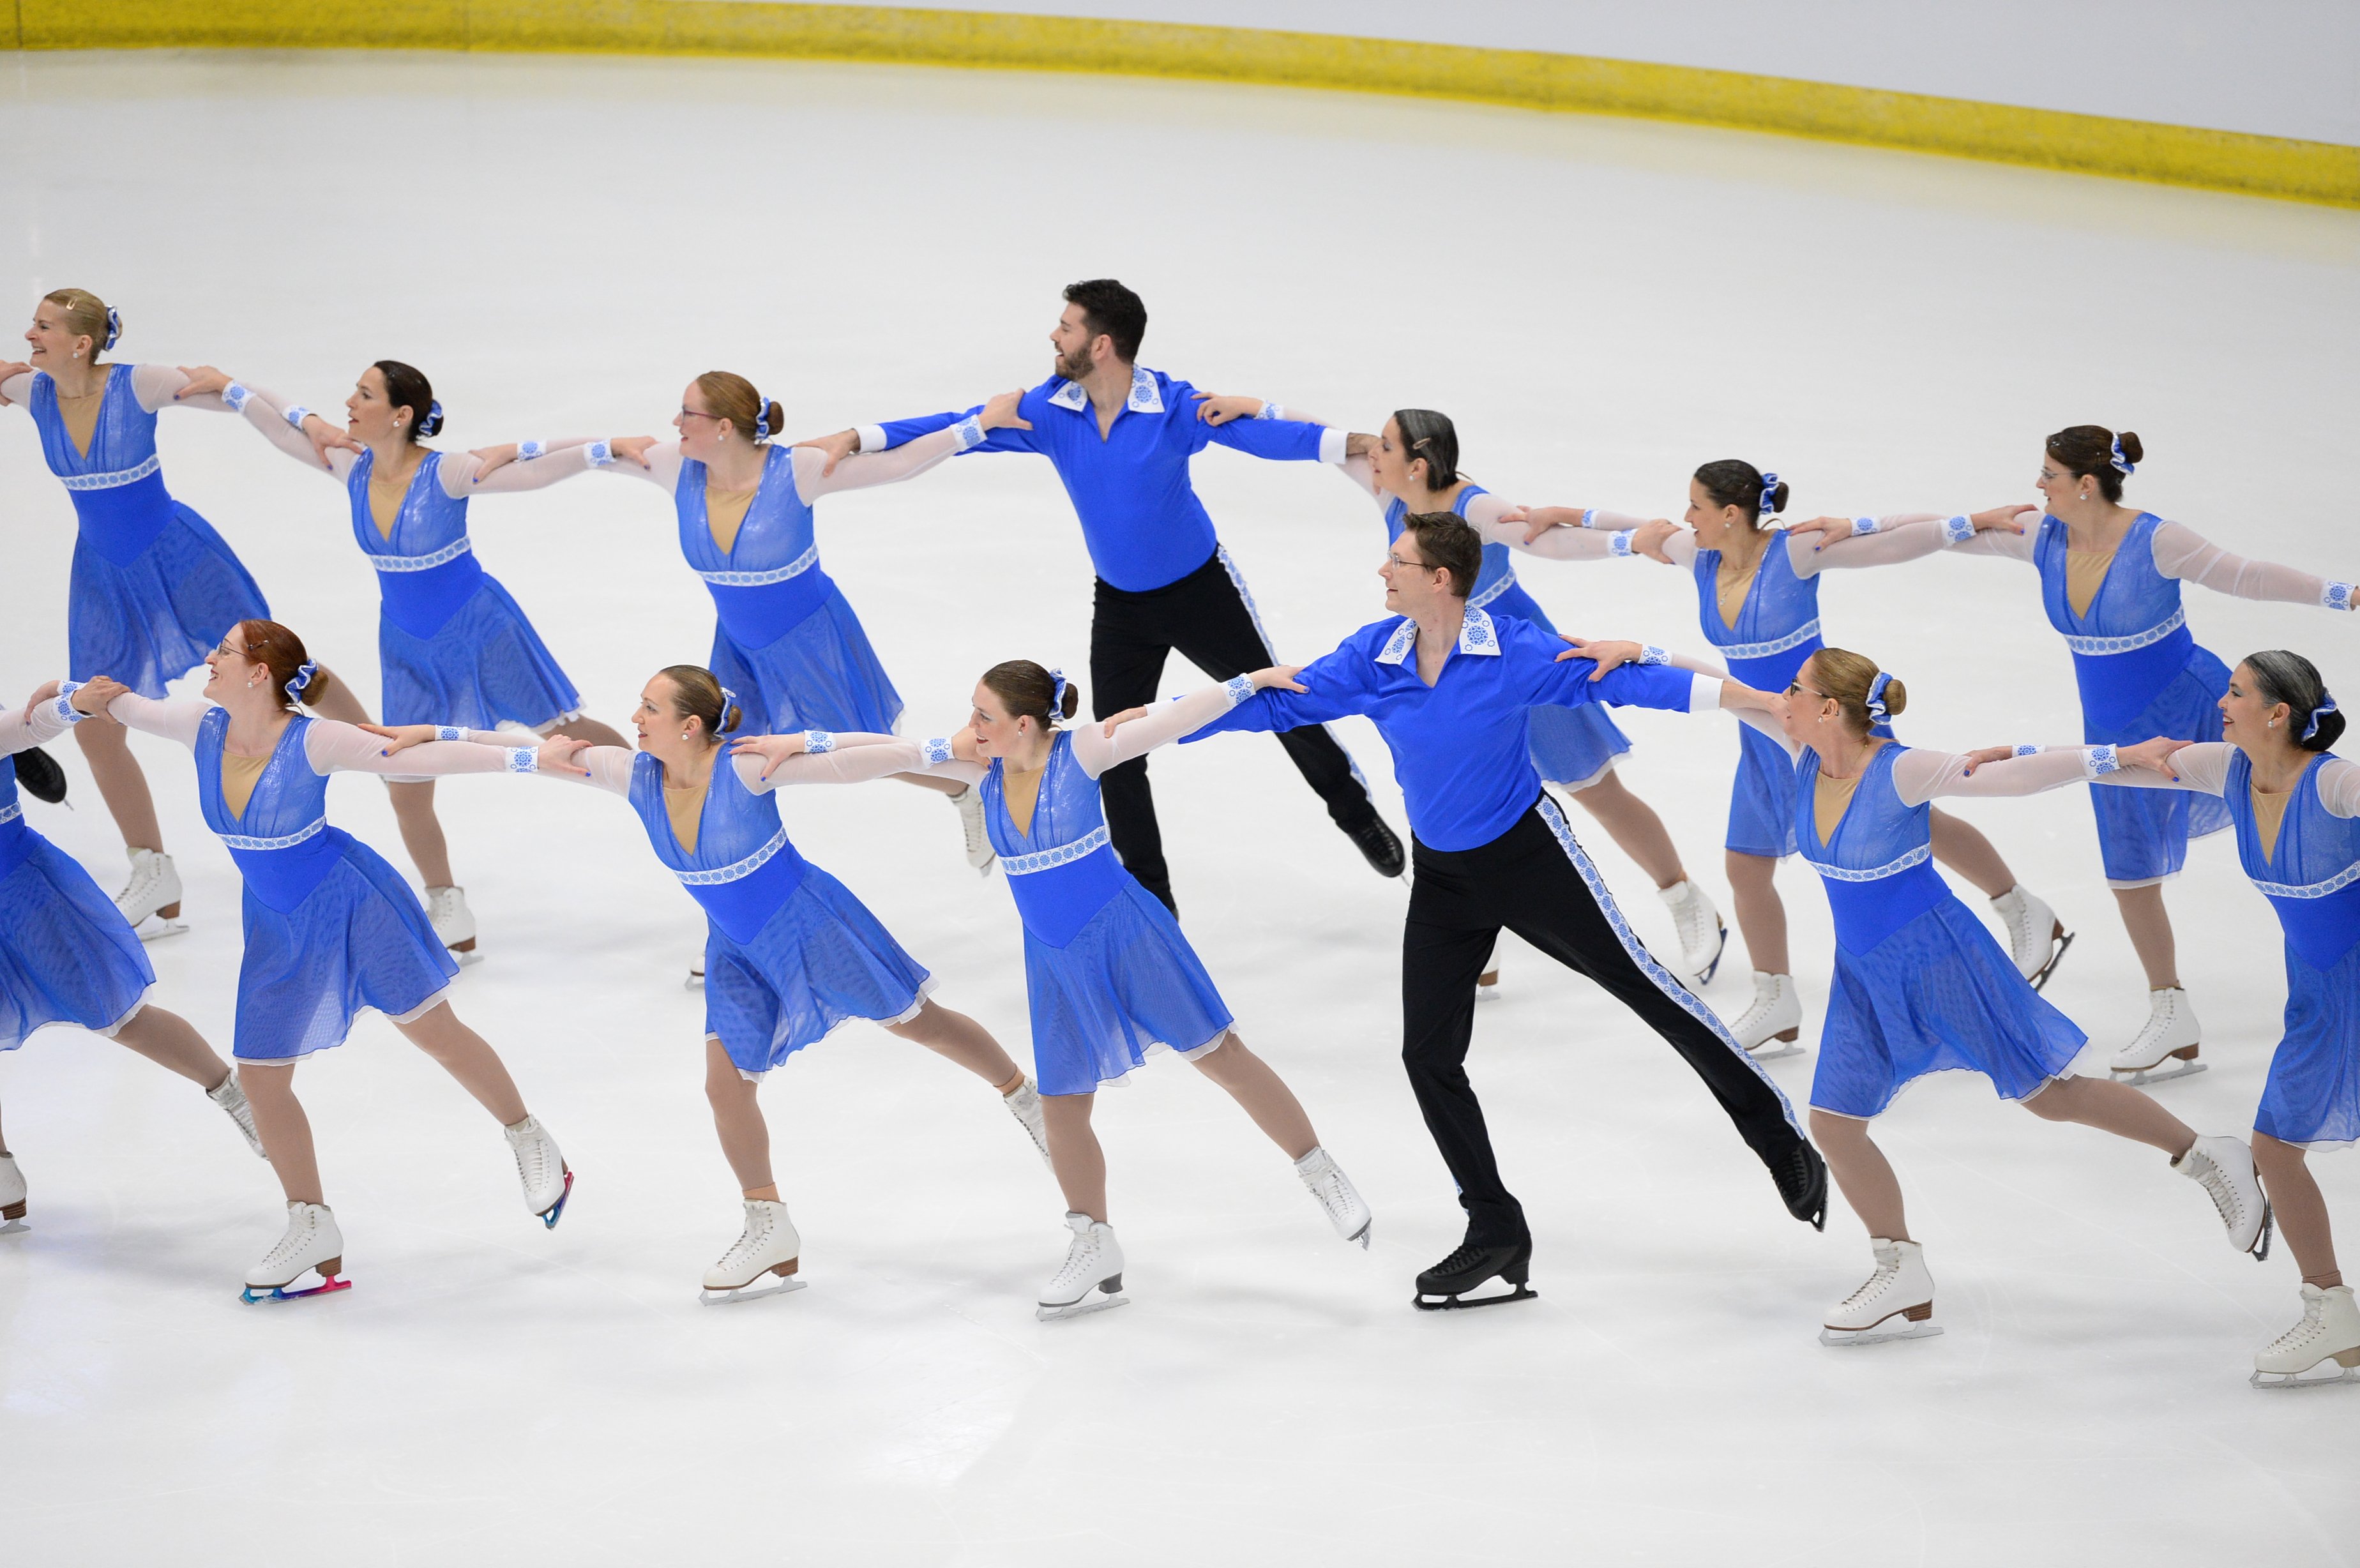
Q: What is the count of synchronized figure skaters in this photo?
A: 14